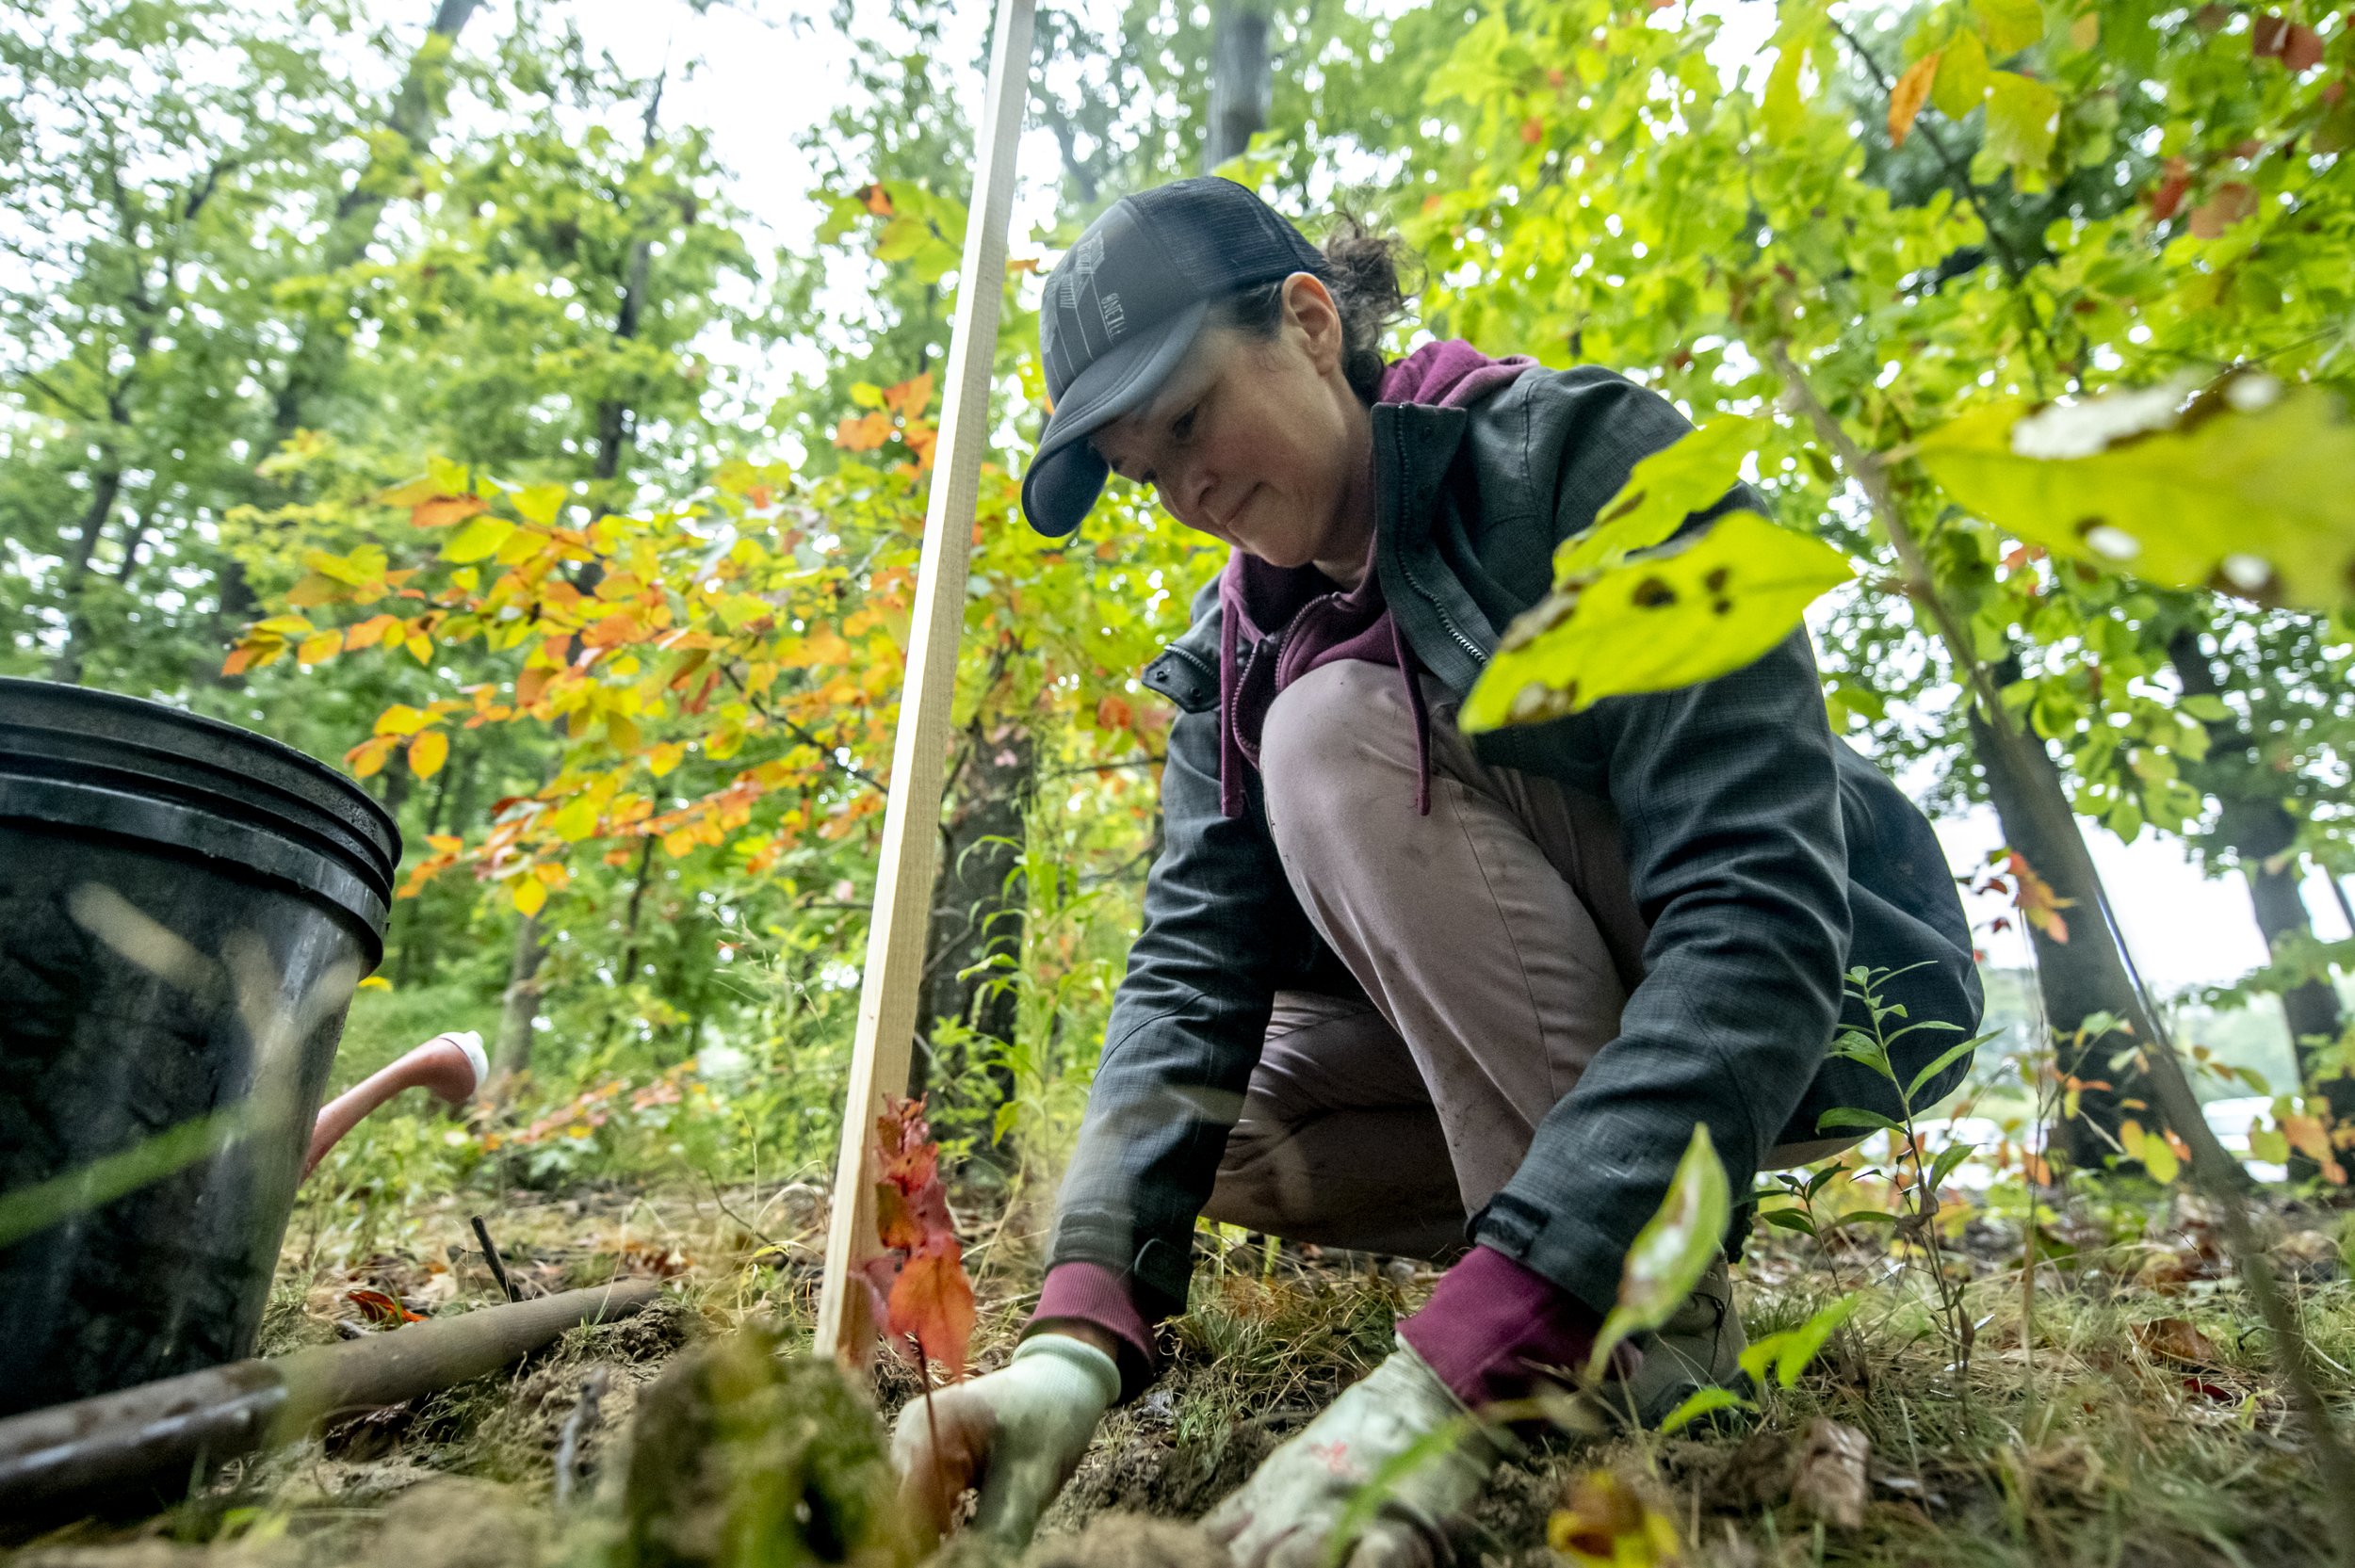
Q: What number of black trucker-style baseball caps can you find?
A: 1